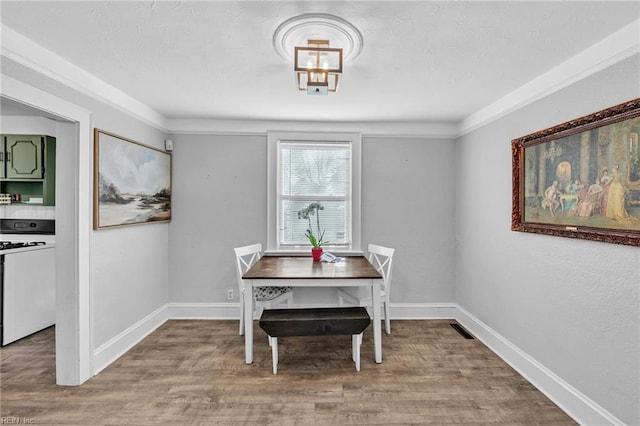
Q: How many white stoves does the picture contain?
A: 1